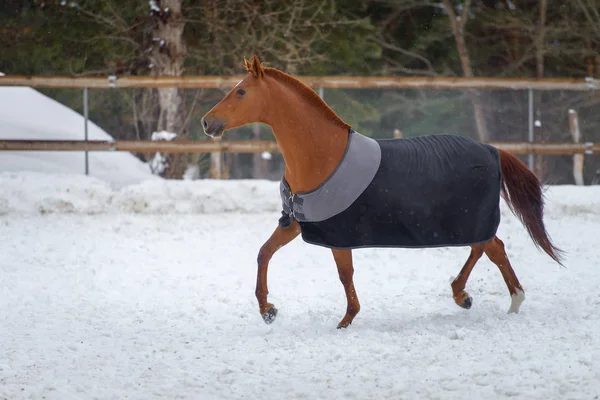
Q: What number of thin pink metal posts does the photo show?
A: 0